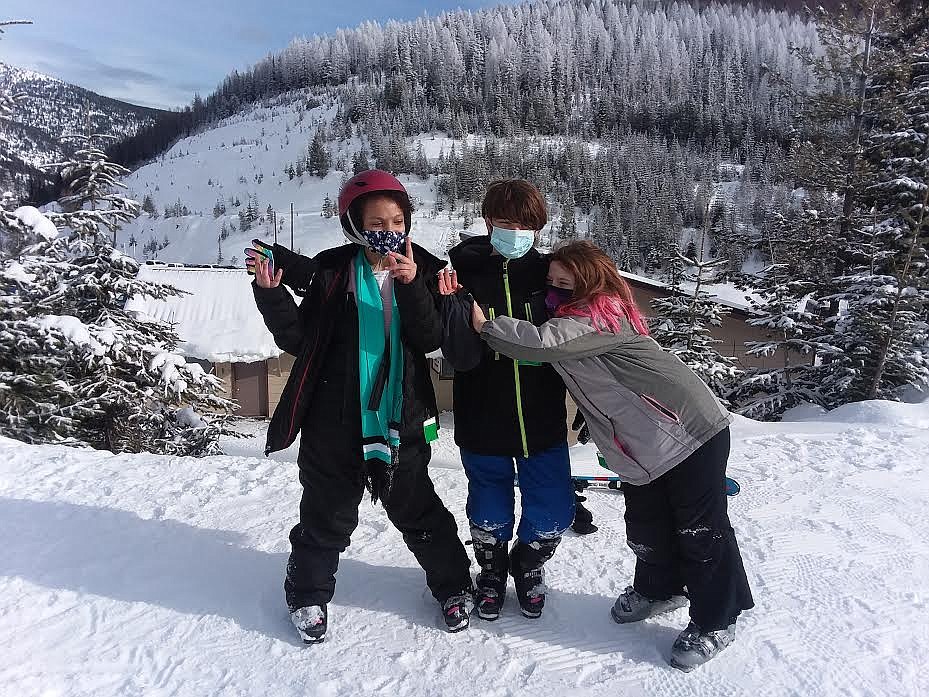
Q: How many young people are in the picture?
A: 3